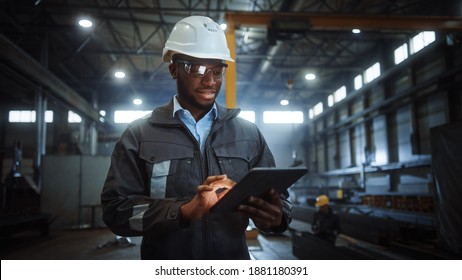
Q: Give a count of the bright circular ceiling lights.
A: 7